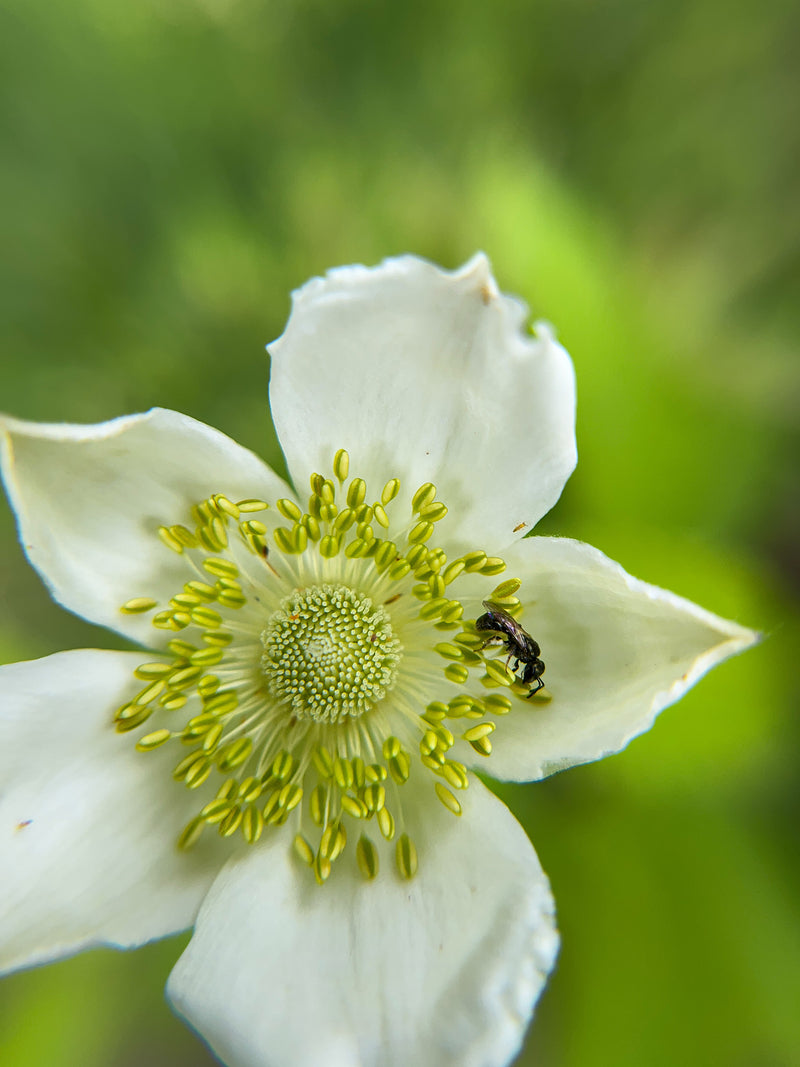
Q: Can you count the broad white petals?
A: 5